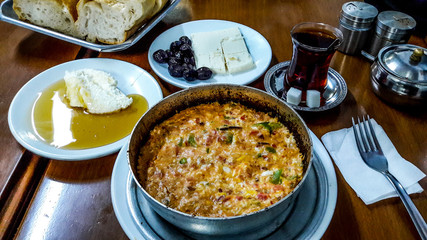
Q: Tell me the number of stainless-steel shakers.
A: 2